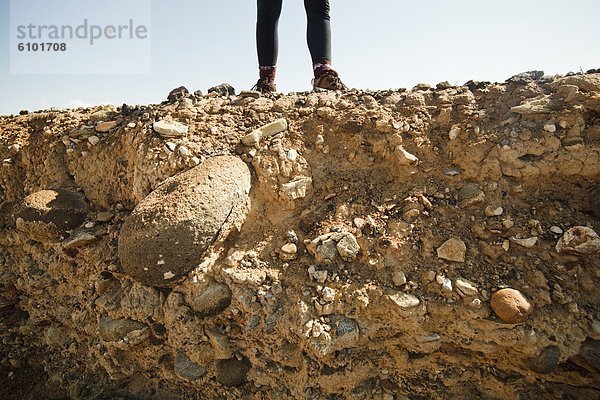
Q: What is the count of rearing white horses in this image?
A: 0